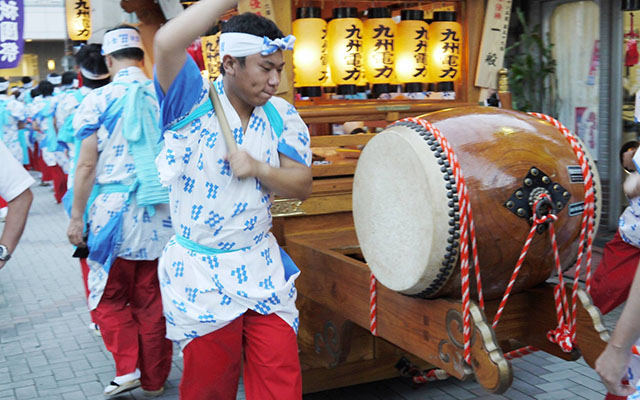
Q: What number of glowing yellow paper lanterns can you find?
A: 7